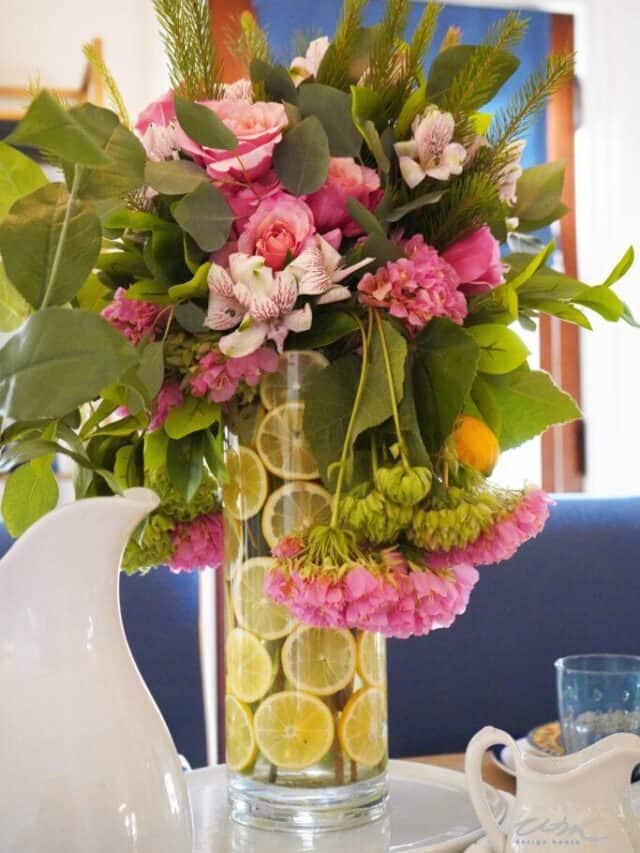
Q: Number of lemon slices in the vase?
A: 11